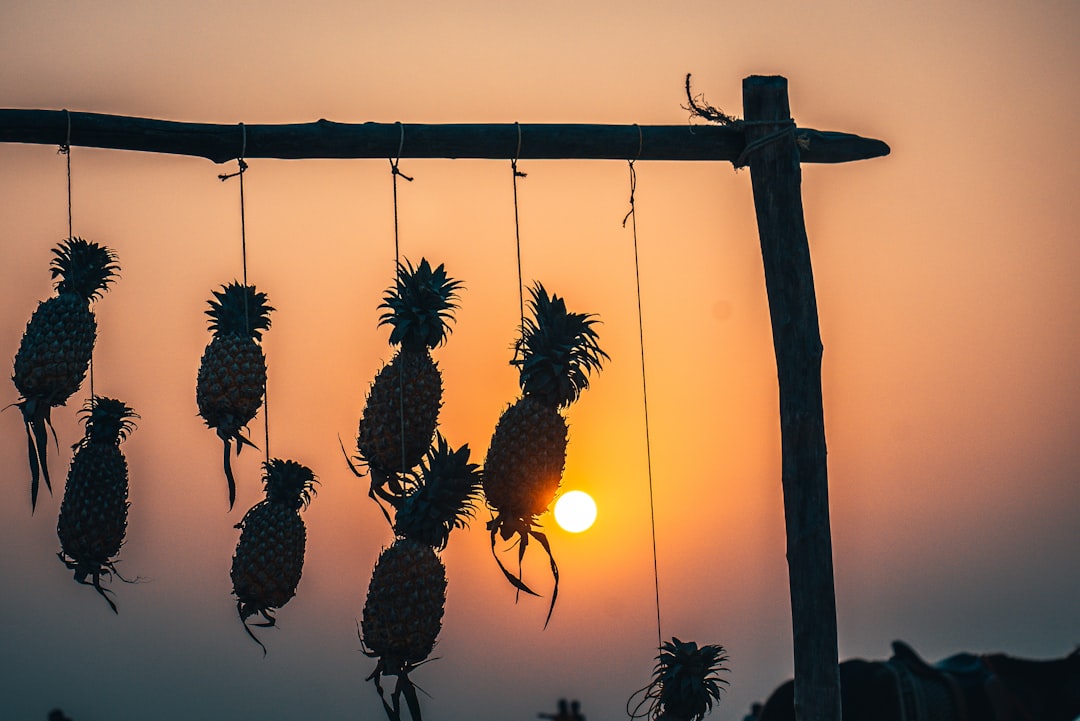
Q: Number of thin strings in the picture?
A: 5